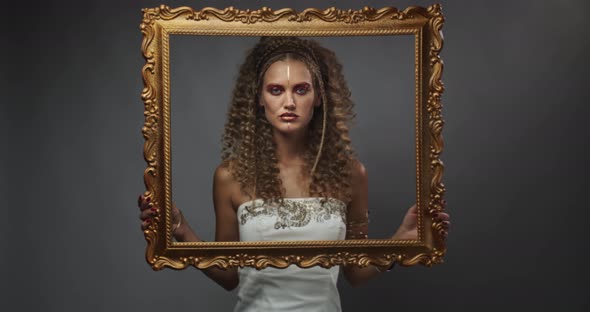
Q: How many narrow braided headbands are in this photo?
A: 1